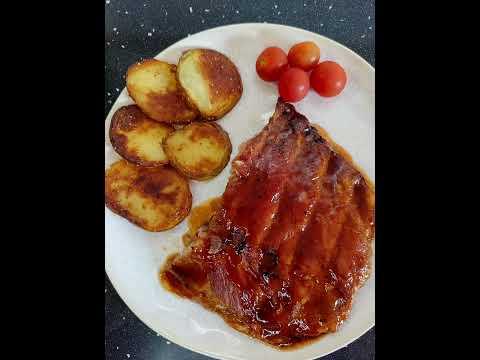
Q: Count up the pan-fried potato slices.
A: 5